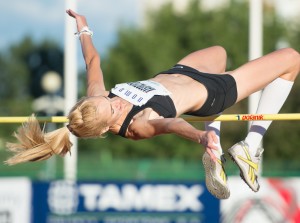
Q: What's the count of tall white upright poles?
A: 2